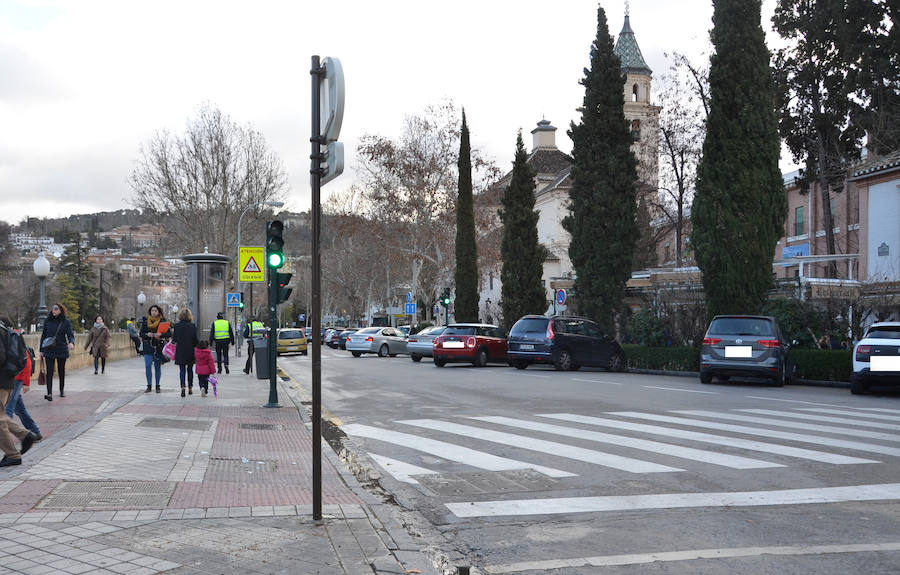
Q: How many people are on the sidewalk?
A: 10